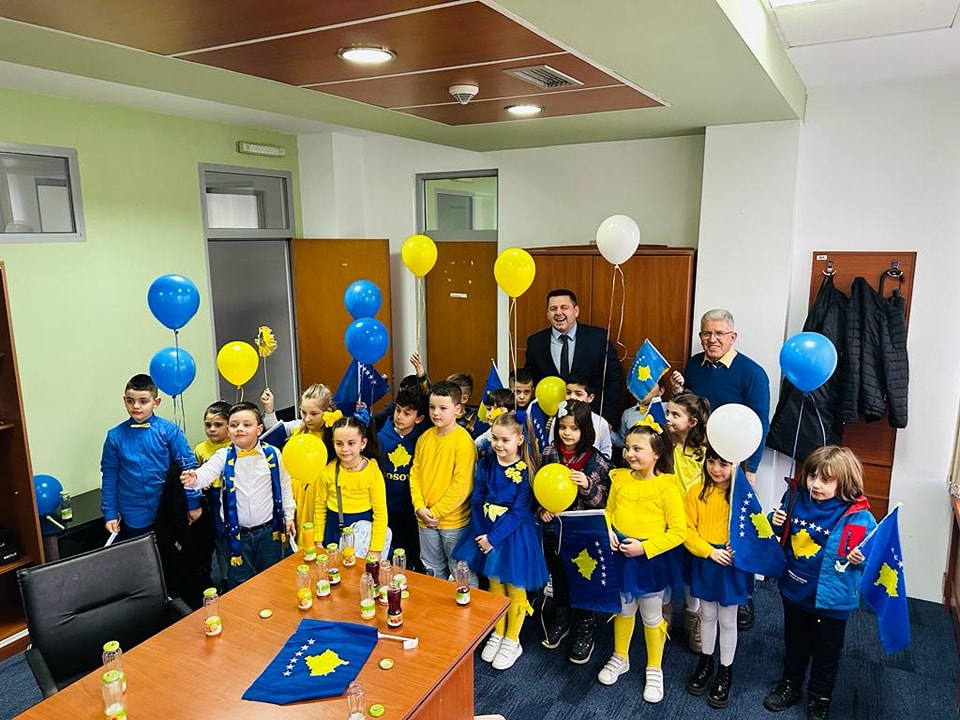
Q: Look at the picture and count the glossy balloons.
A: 14